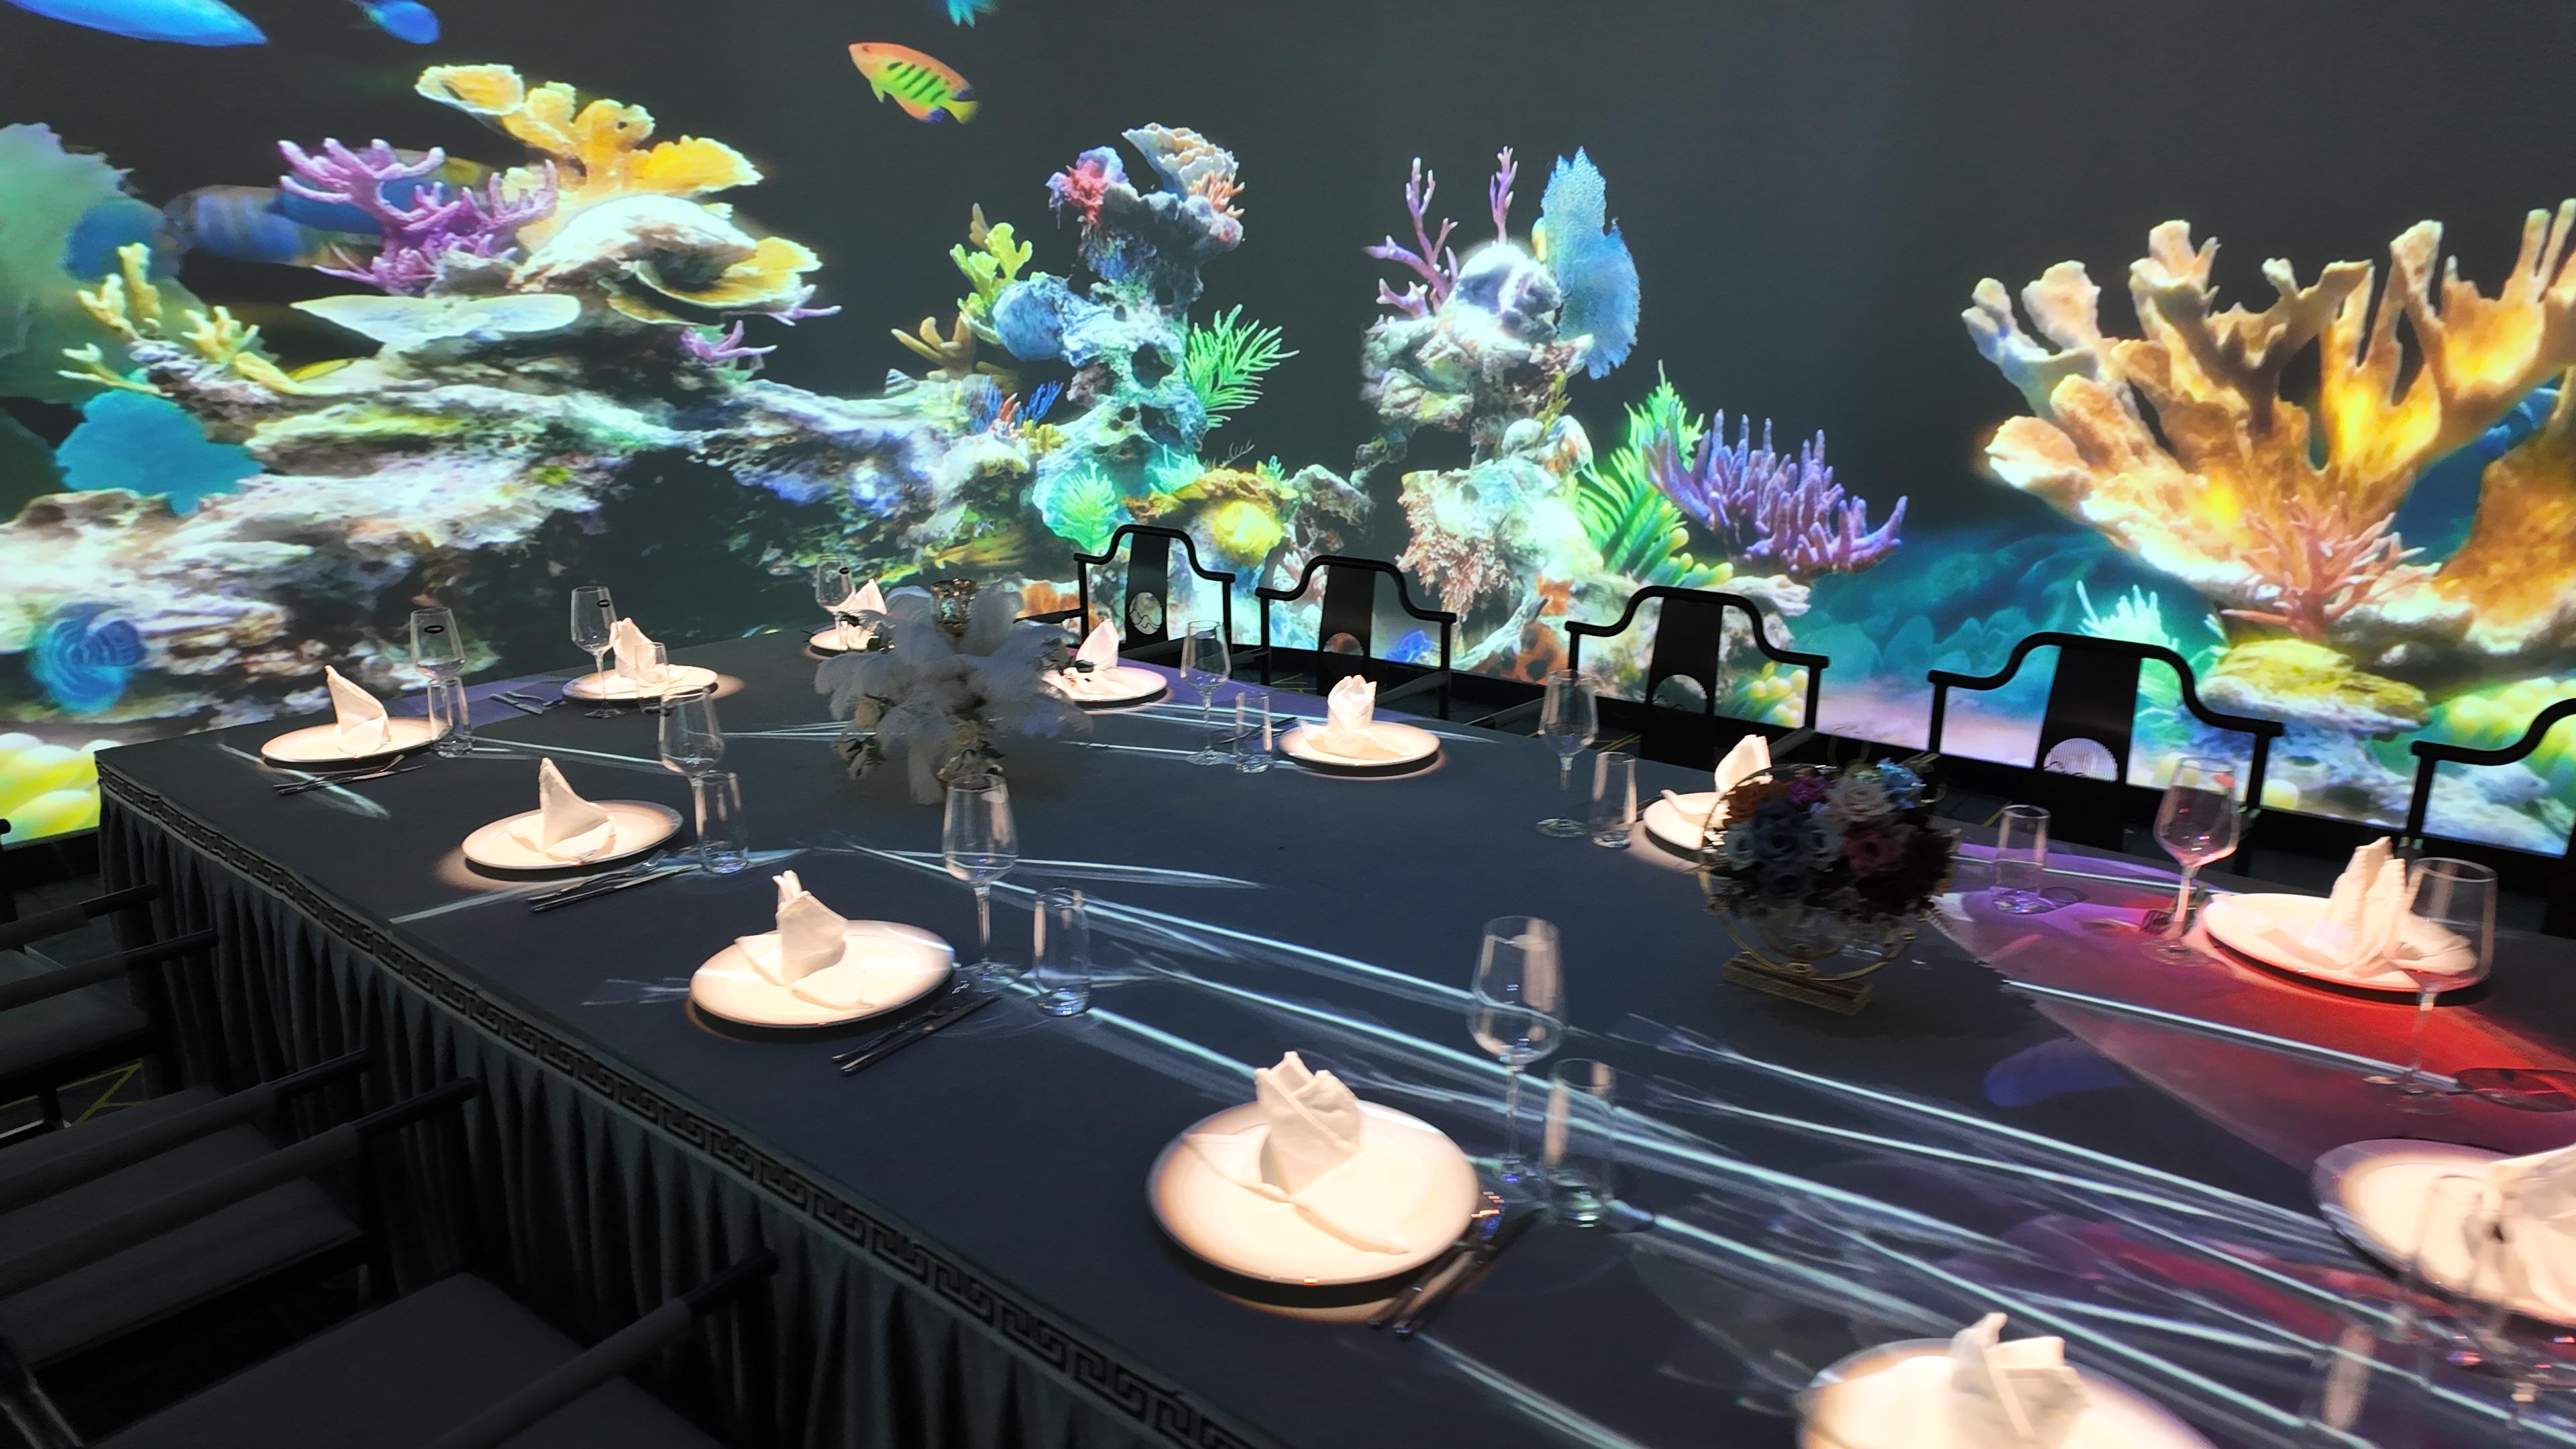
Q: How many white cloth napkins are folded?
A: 12